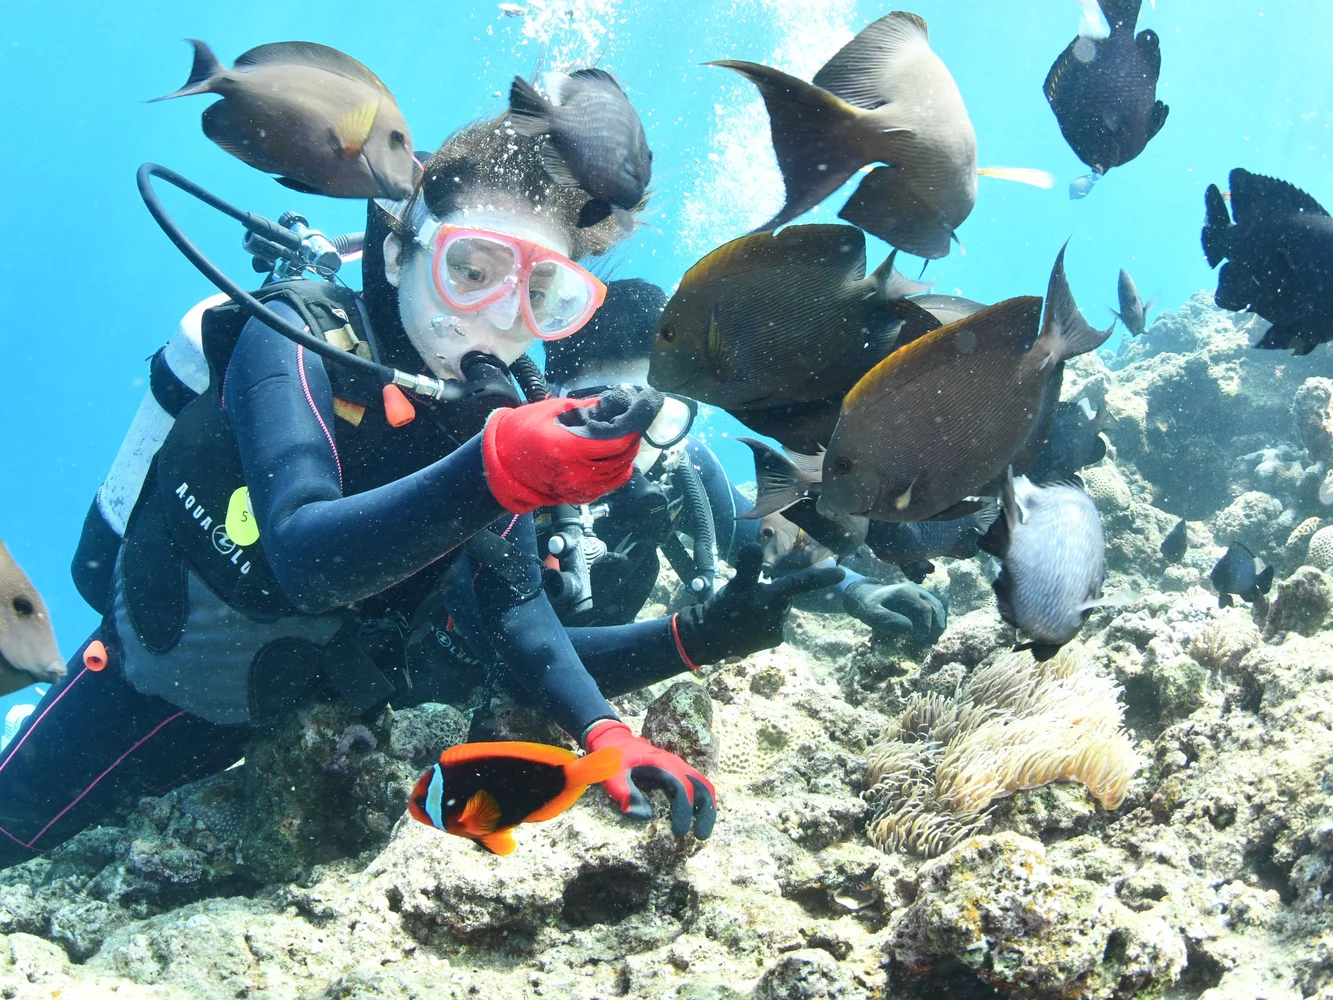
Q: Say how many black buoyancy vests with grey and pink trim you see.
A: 1